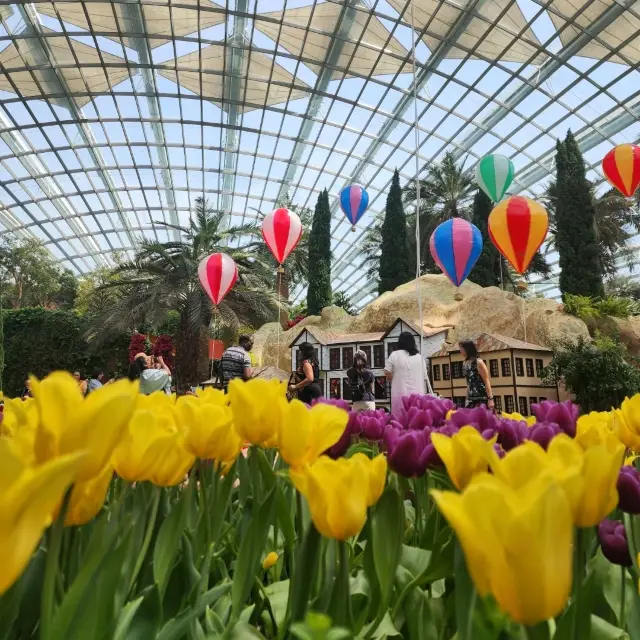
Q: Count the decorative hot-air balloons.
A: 7